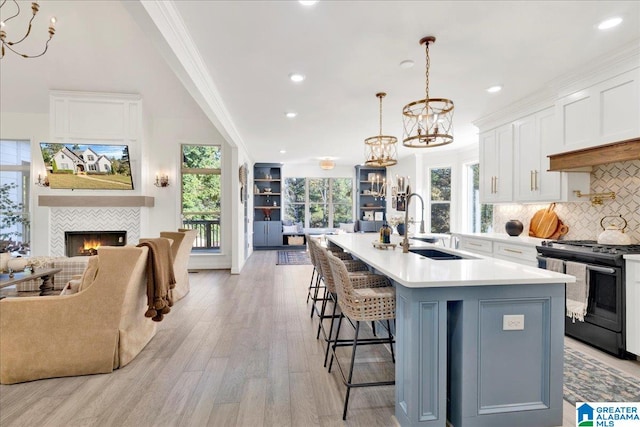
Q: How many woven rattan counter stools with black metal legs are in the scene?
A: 4